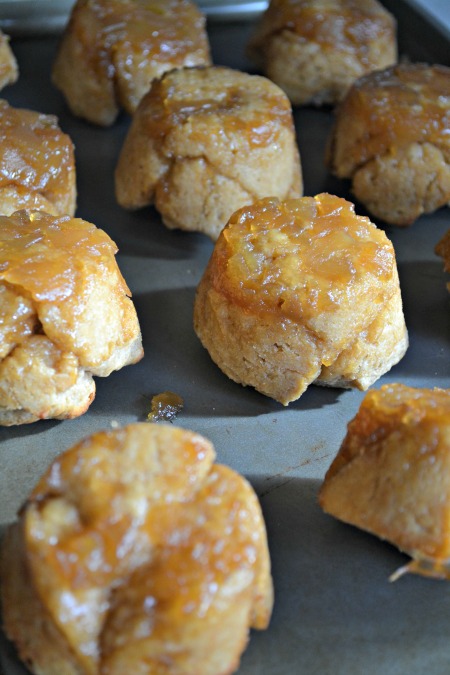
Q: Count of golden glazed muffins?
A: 11